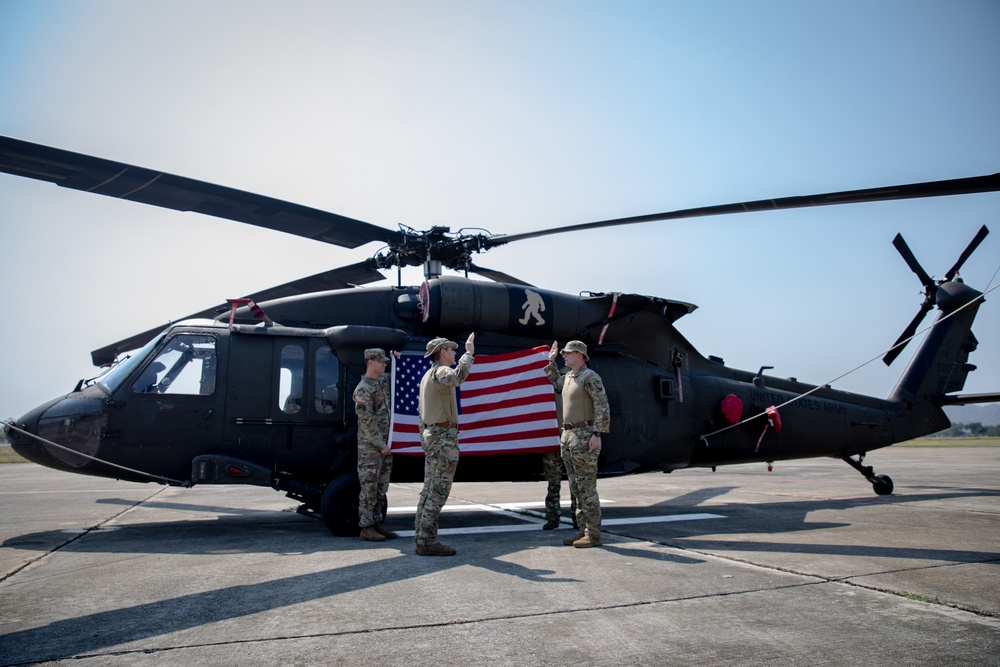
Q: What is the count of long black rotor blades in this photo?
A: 4